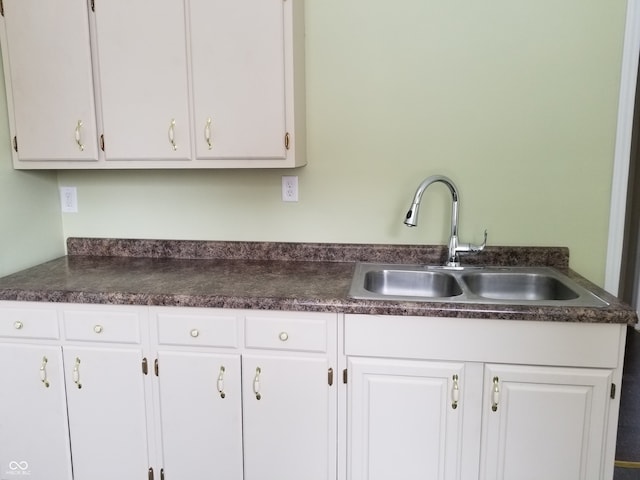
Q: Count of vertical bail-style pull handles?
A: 9